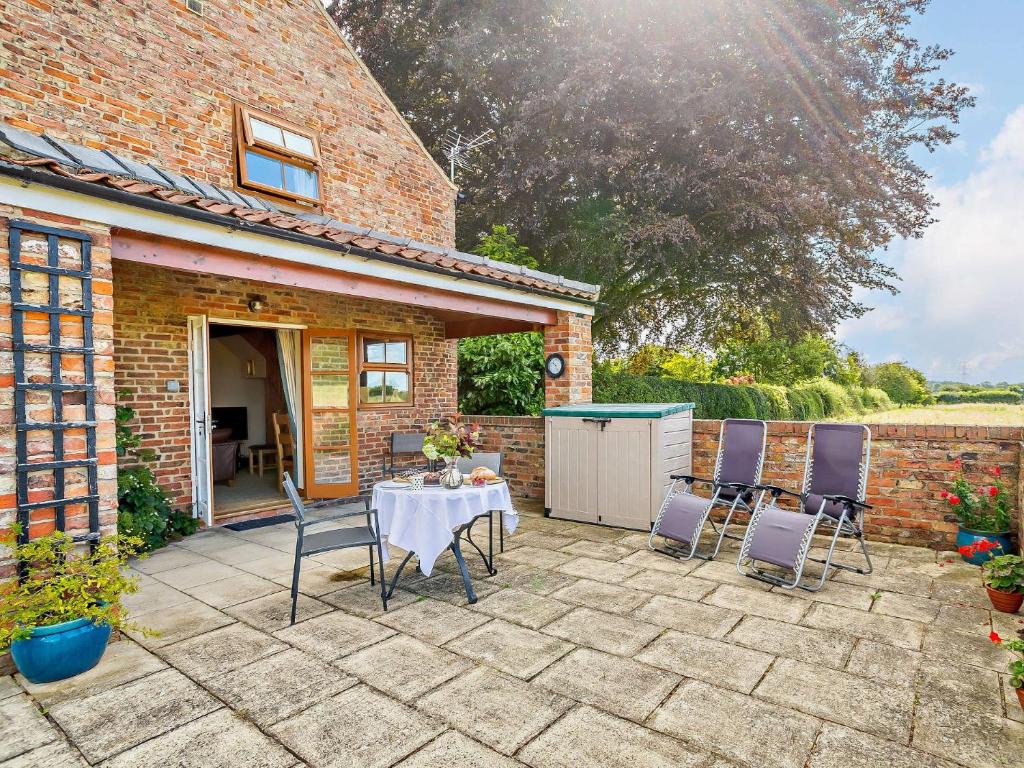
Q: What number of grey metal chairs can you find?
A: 3